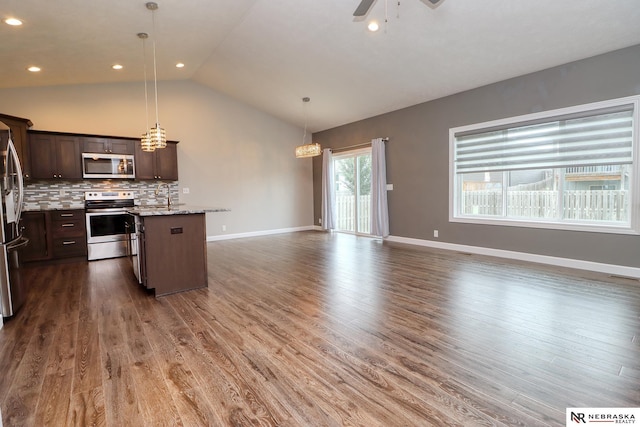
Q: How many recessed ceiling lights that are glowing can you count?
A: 5